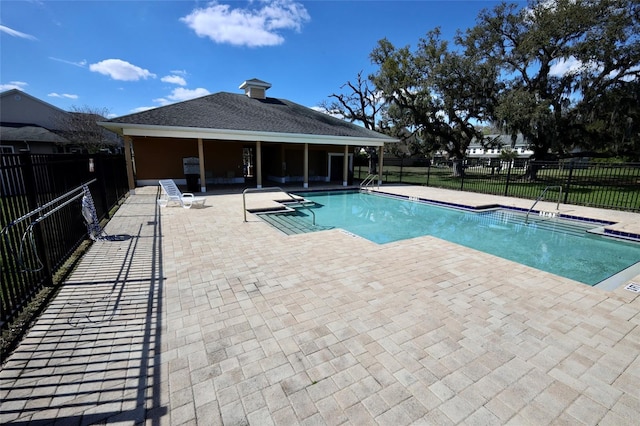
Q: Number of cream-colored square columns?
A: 6